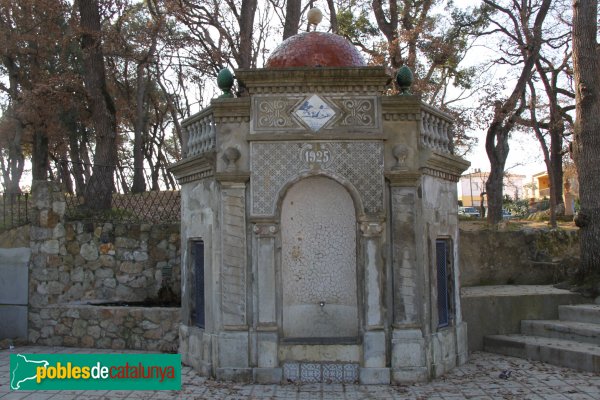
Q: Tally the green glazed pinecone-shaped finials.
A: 2